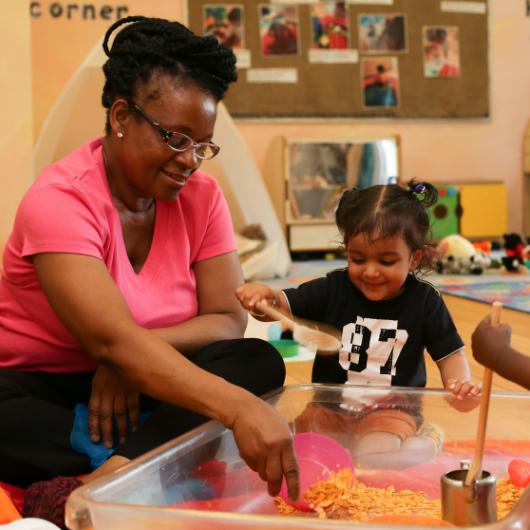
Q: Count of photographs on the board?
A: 6